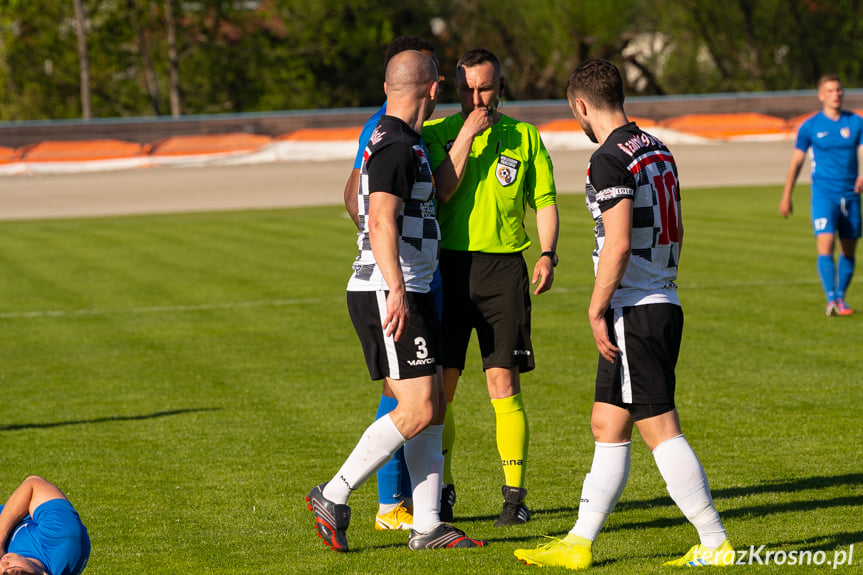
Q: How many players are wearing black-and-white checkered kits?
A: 2